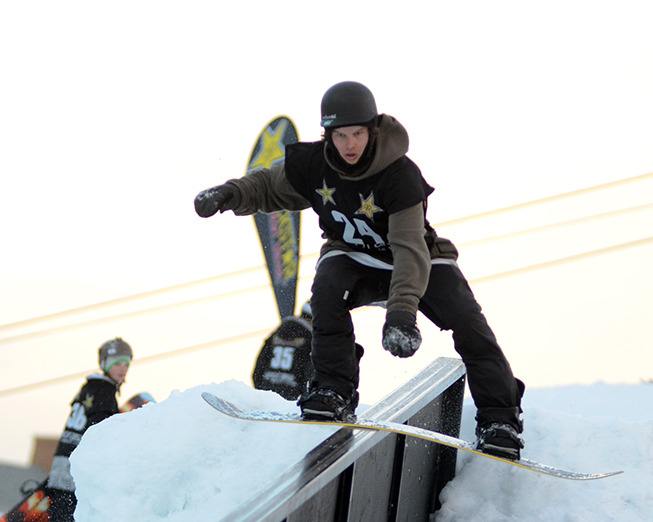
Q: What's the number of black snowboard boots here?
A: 2